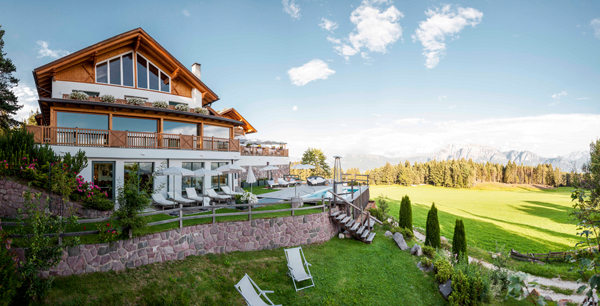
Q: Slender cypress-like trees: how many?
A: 3